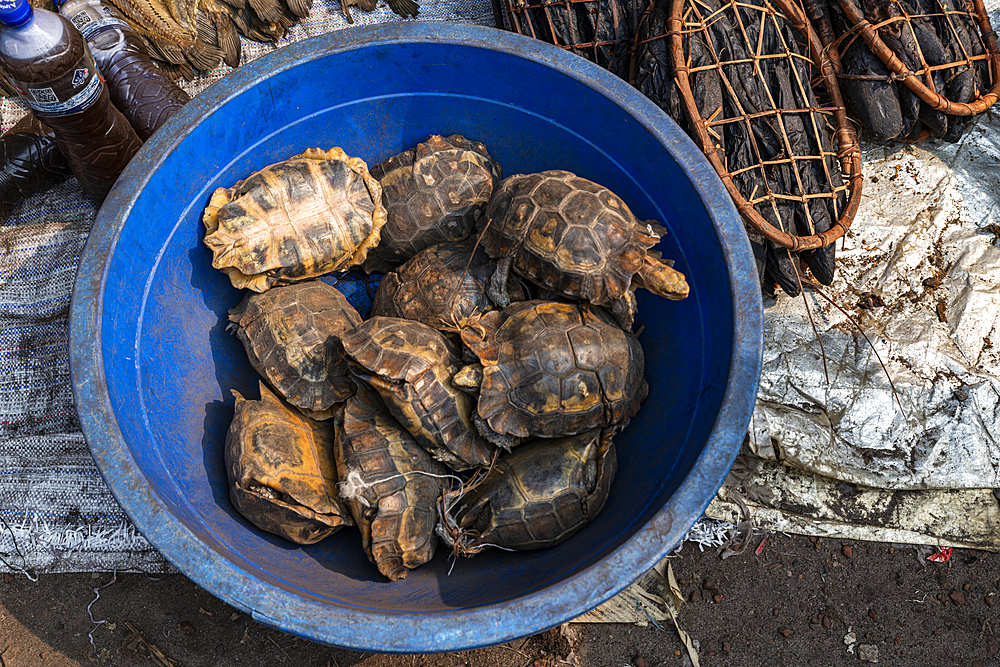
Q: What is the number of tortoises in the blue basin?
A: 10